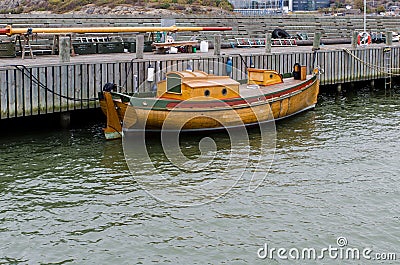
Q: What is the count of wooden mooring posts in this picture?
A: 7